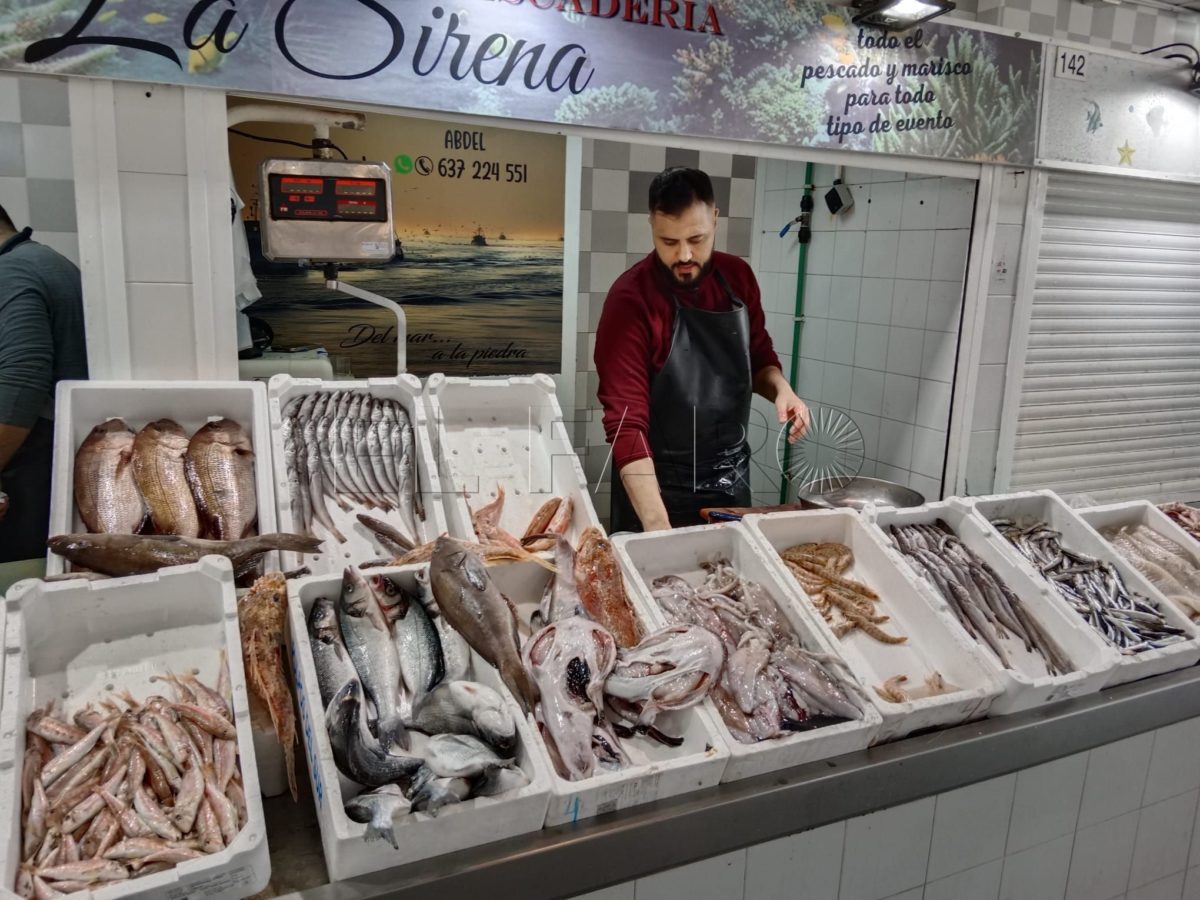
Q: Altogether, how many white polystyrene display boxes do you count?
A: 12